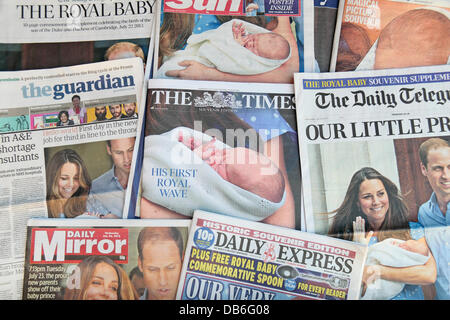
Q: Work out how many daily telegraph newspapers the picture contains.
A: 1